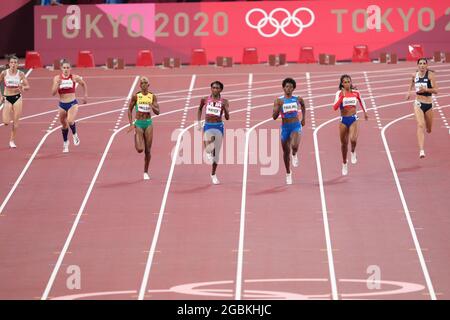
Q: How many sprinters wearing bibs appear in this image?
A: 7